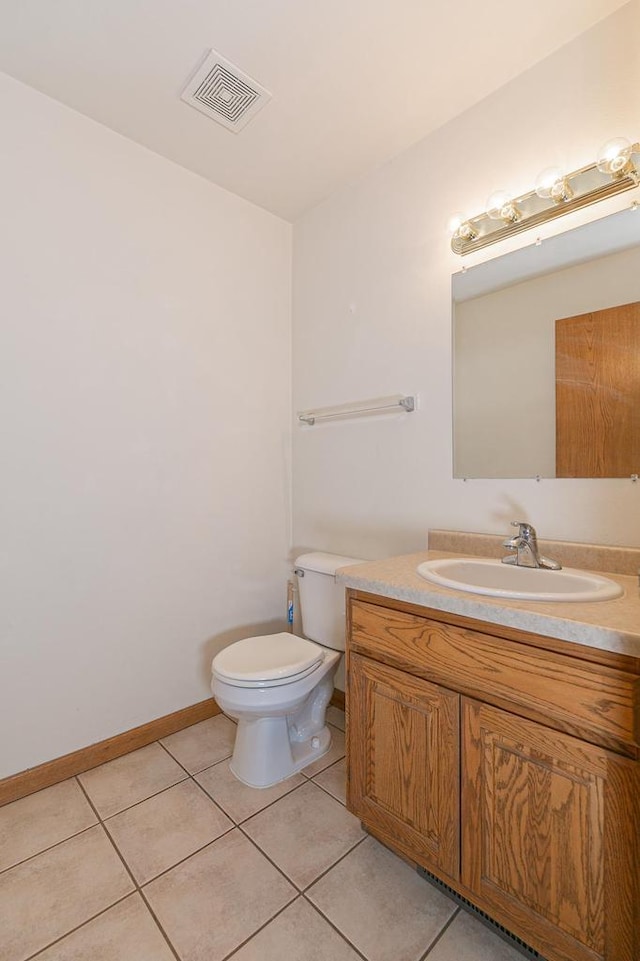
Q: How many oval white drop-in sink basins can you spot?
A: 1